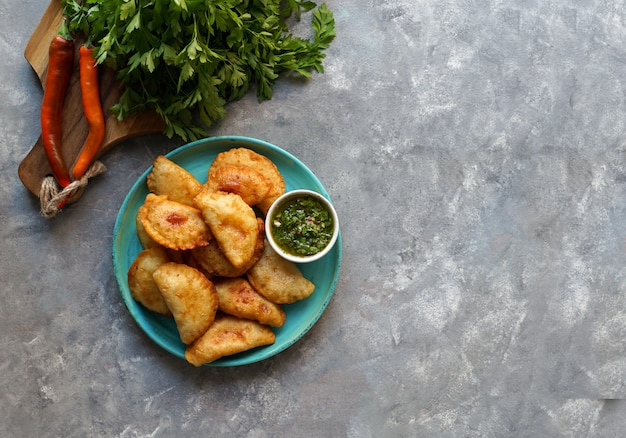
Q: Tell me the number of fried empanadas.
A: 12